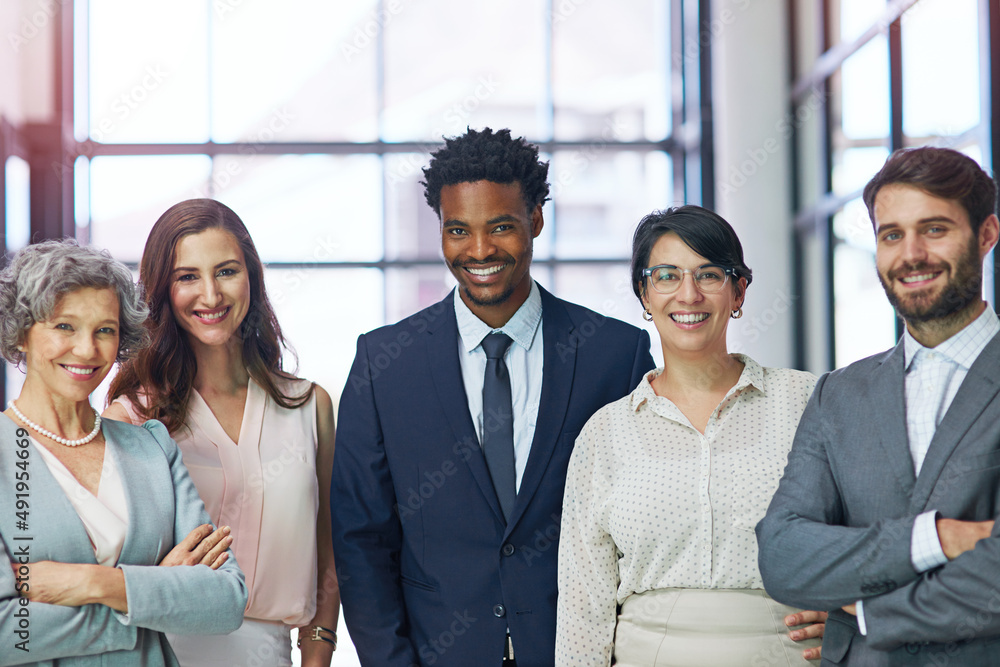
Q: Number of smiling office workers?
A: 5